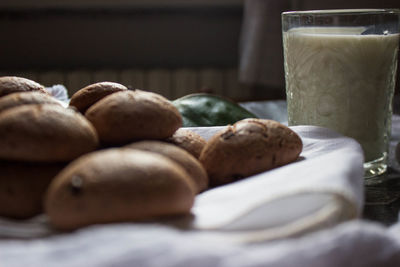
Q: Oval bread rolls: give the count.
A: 10